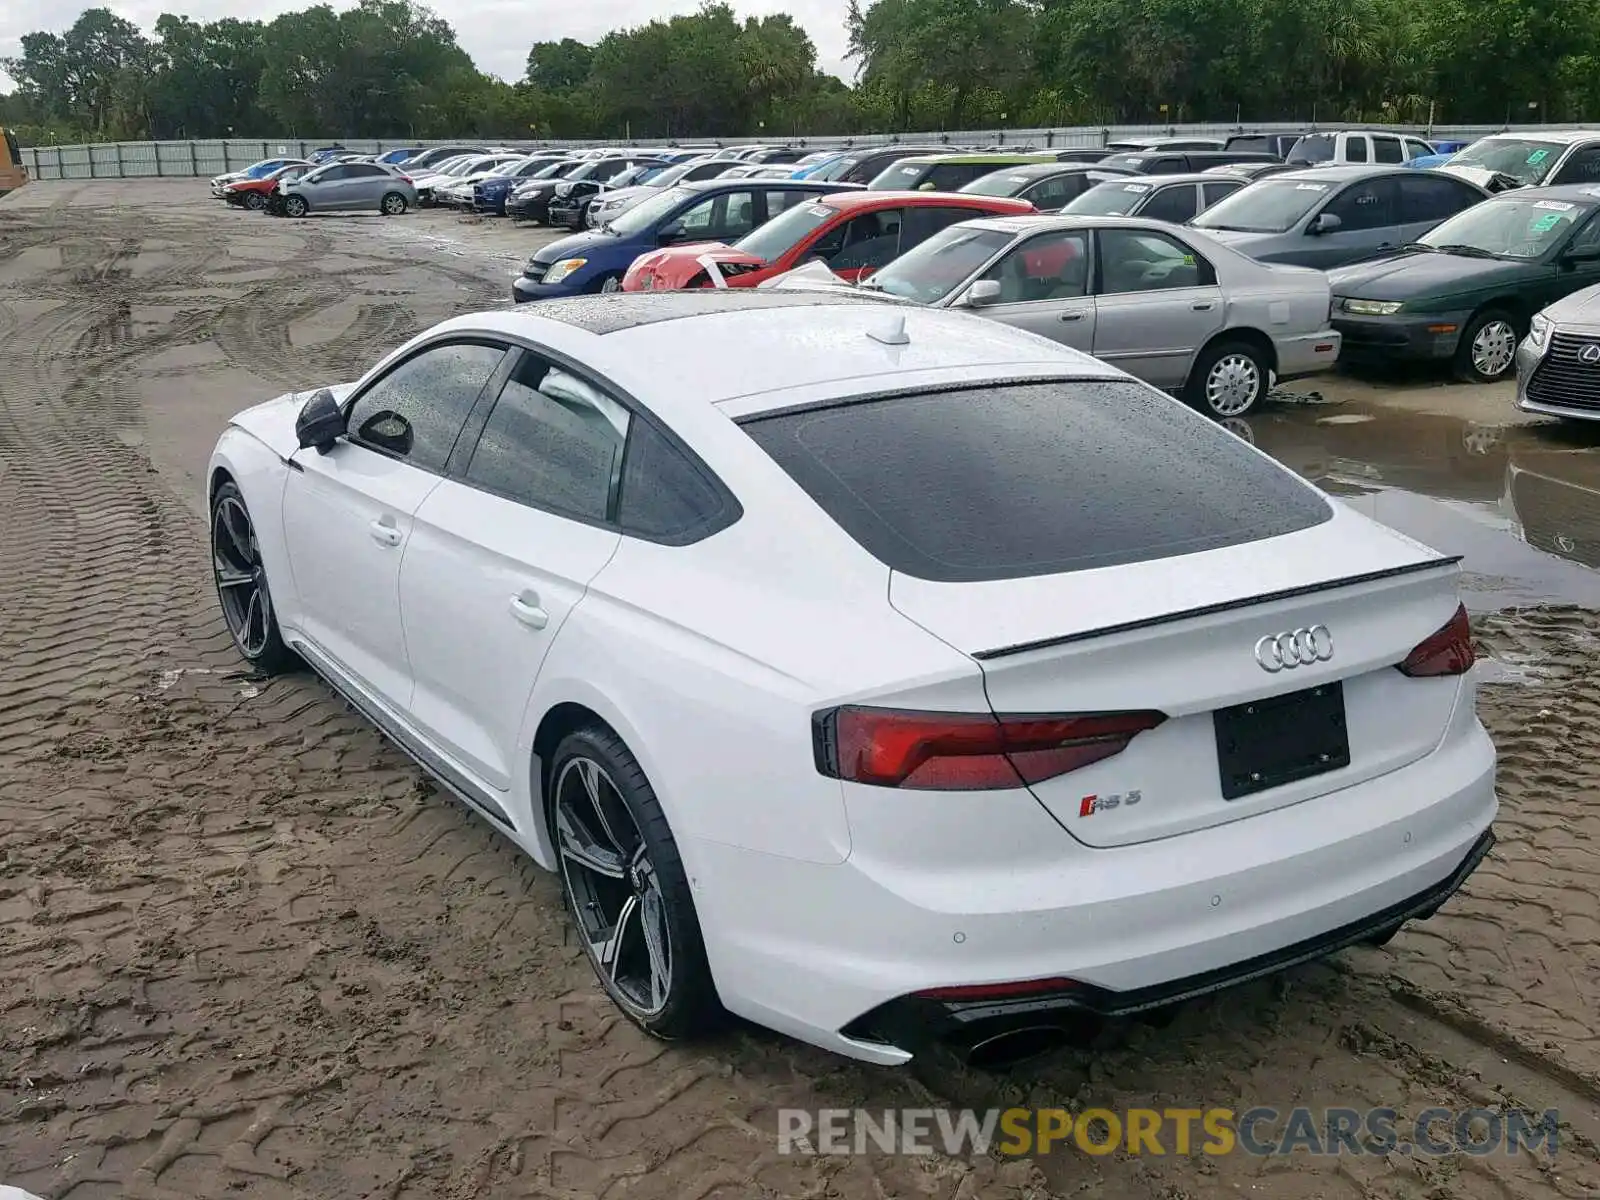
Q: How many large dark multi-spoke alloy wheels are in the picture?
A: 2